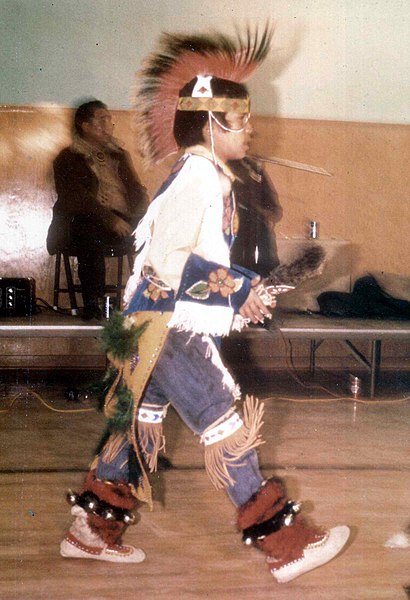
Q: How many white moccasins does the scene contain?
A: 2